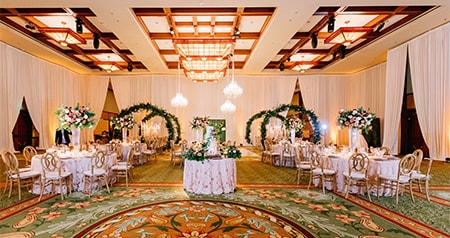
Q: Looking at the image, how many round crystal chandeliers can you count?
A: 3